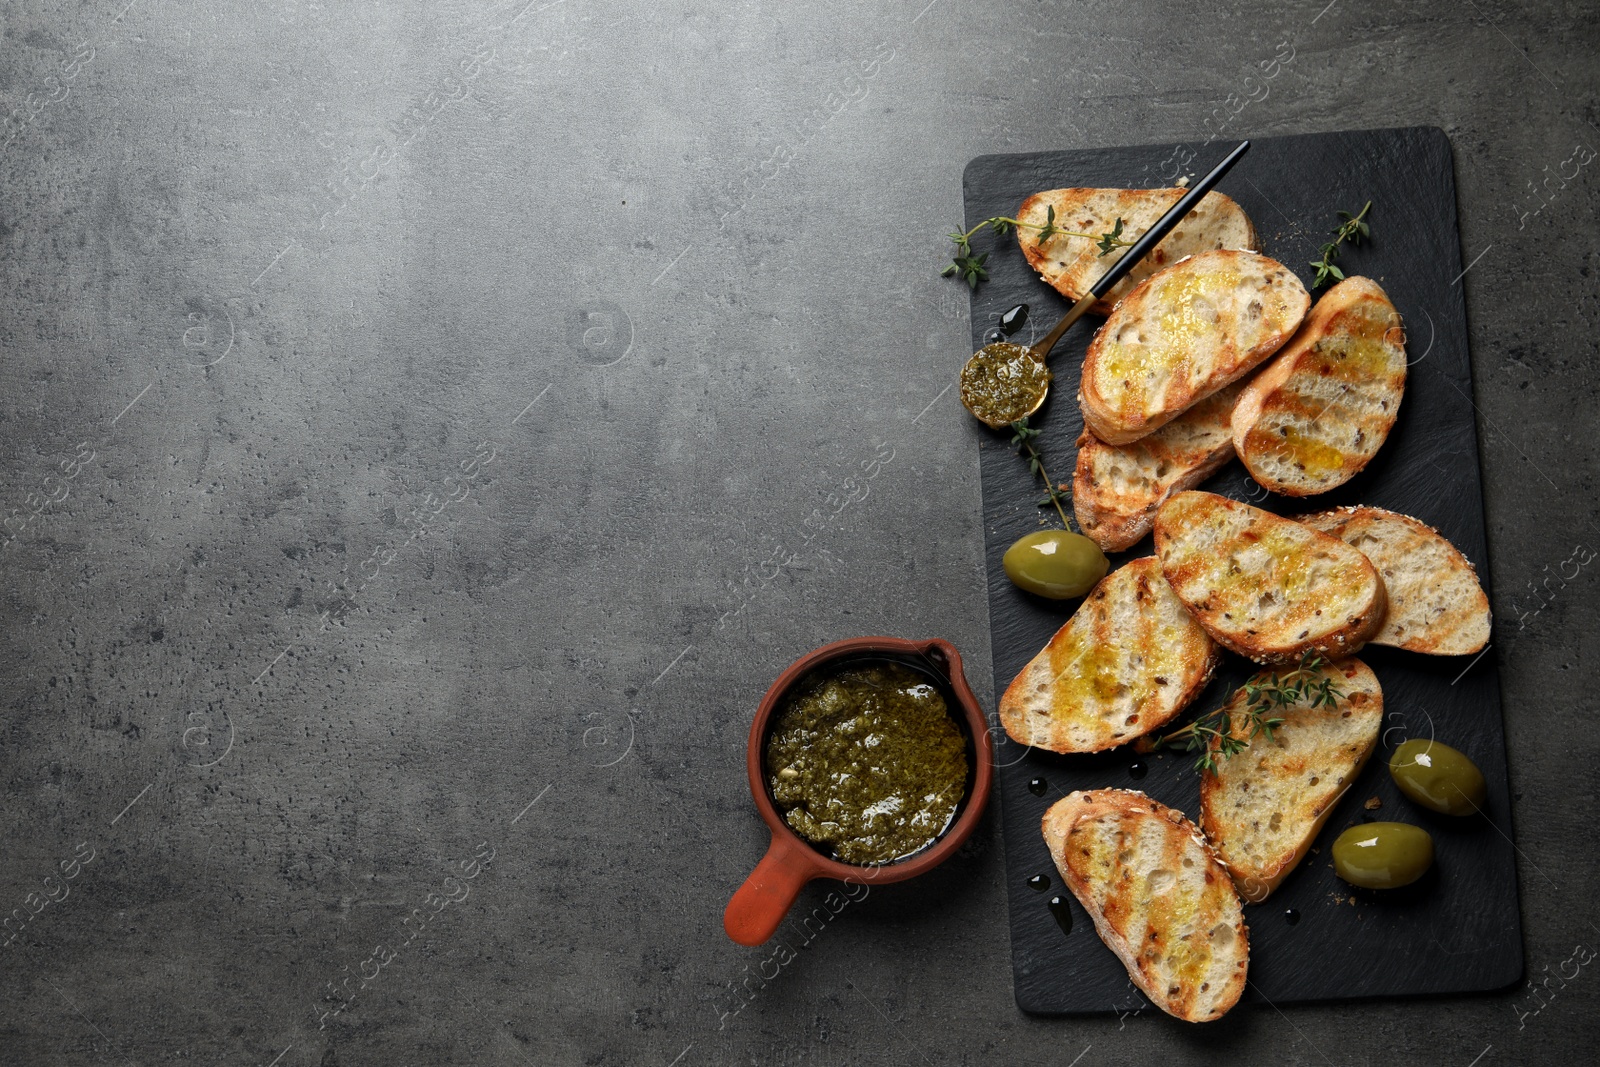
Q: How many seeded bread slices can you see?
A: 9